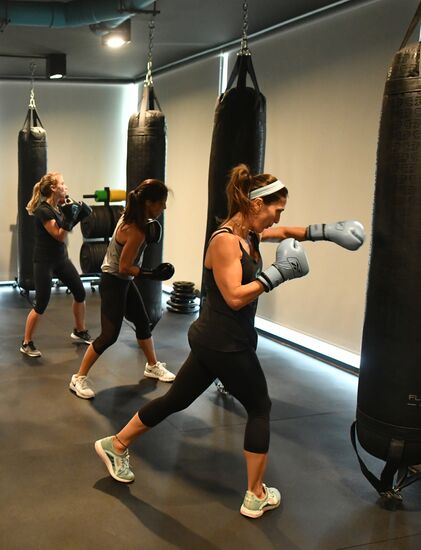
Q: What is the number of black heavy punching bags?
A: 4